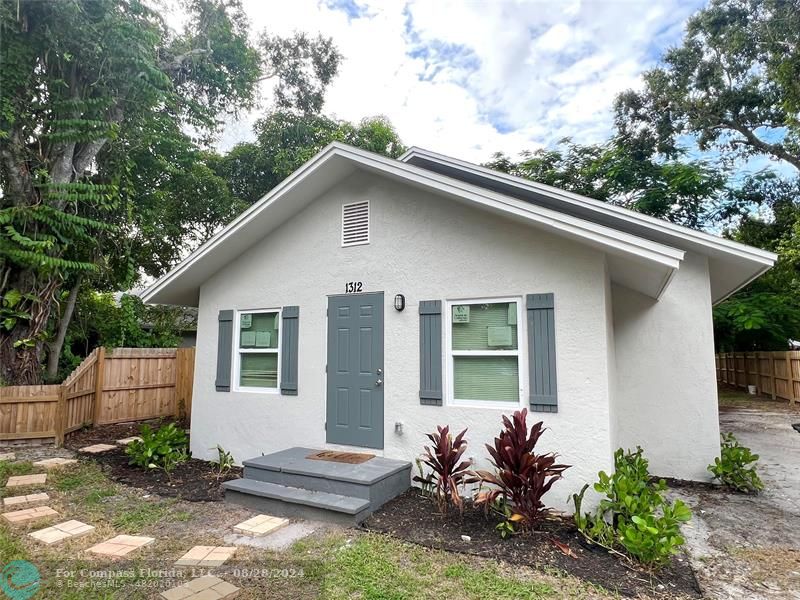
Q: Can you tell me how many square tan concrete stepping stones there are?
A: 12